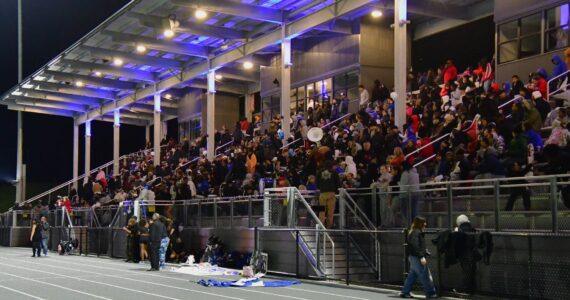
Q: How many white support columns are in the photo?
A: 7